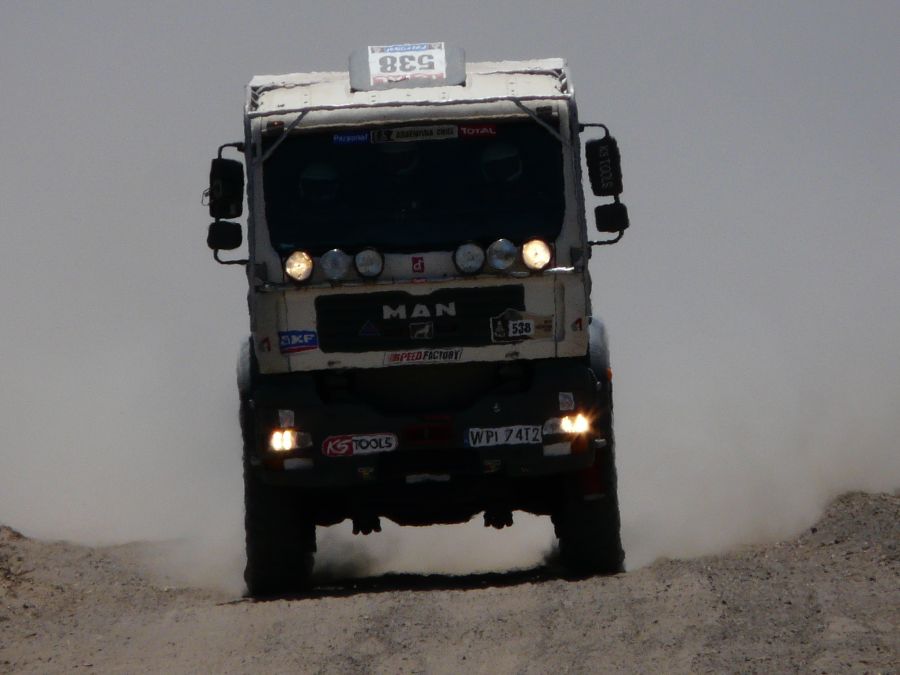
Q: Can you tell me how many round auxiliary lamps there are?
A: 6